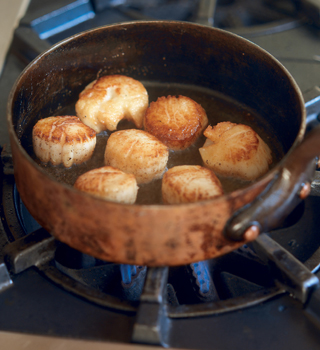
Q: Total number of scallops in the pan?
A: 7